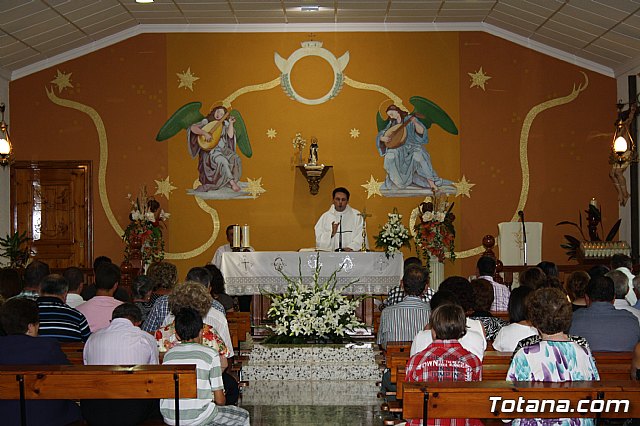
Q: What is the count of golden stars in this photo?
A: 9